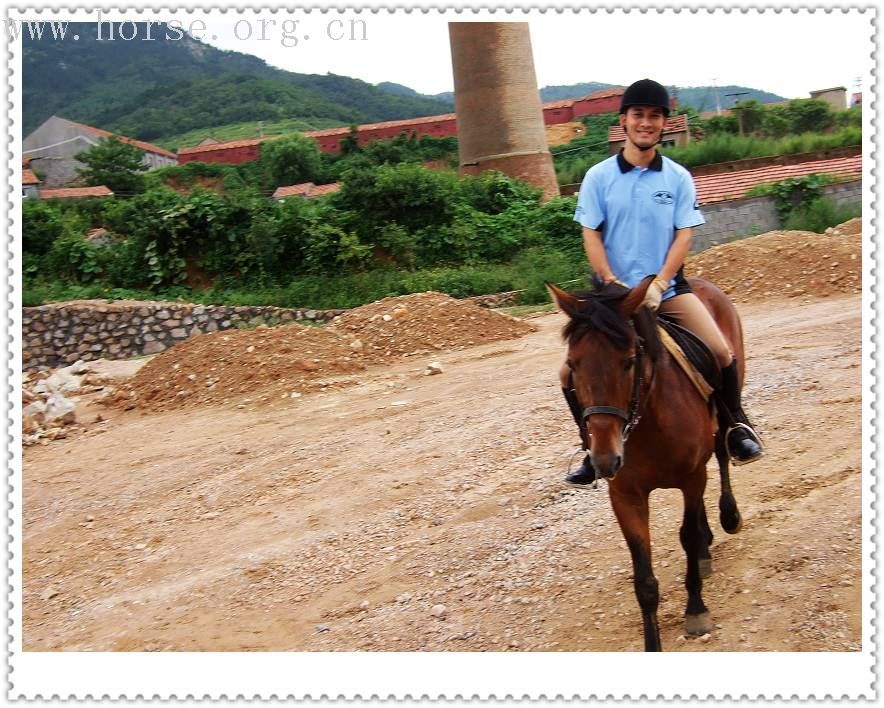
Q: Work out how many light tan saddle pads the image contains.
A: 1